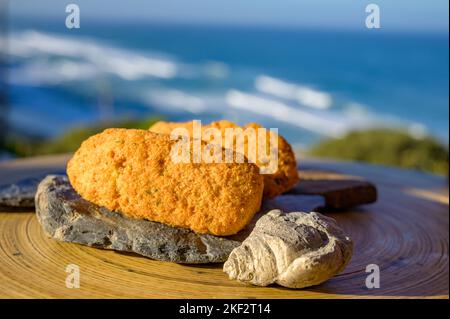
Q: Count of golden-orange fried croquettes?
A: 2